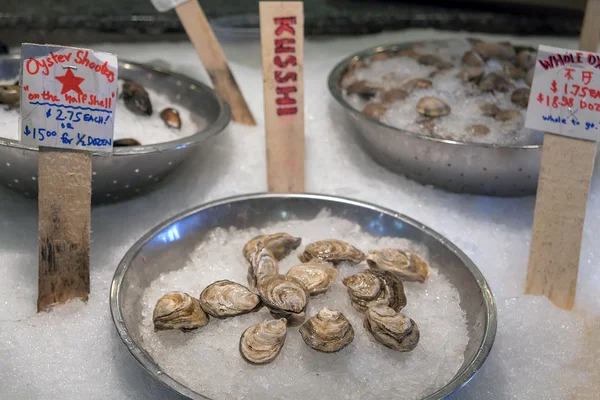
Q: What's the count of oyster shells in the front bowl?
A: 12